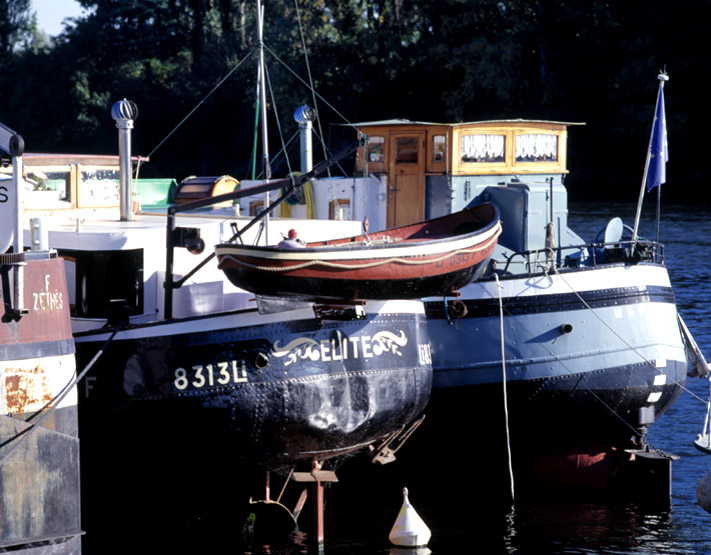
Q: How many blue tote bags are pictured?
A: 0